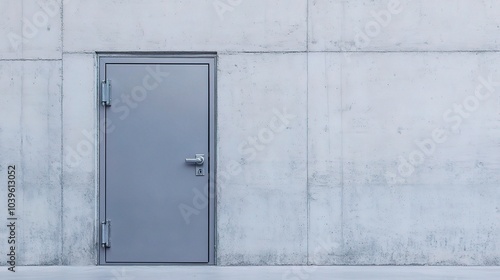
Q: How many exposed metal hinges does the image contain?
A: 2